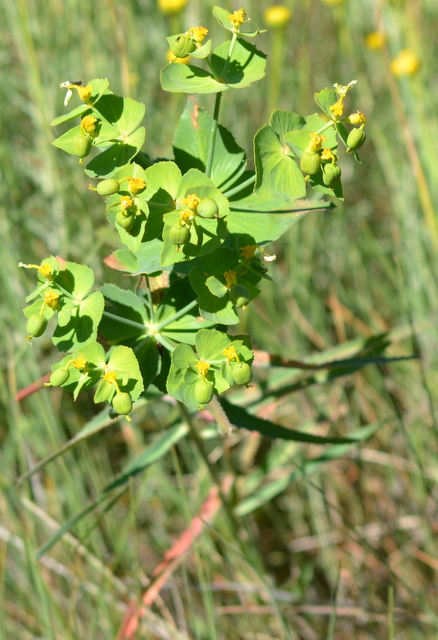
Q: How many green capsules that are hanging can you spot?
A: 15